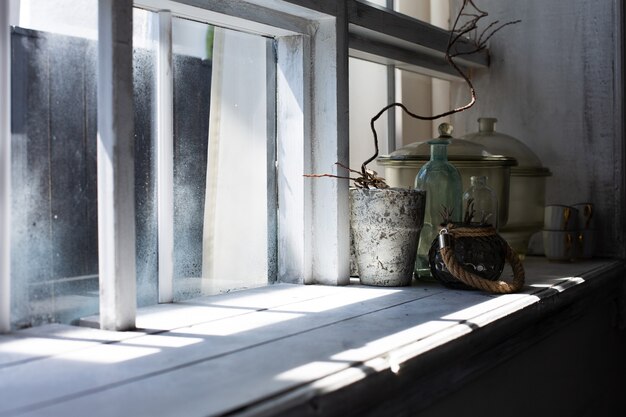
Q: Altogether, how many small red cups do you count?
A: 0